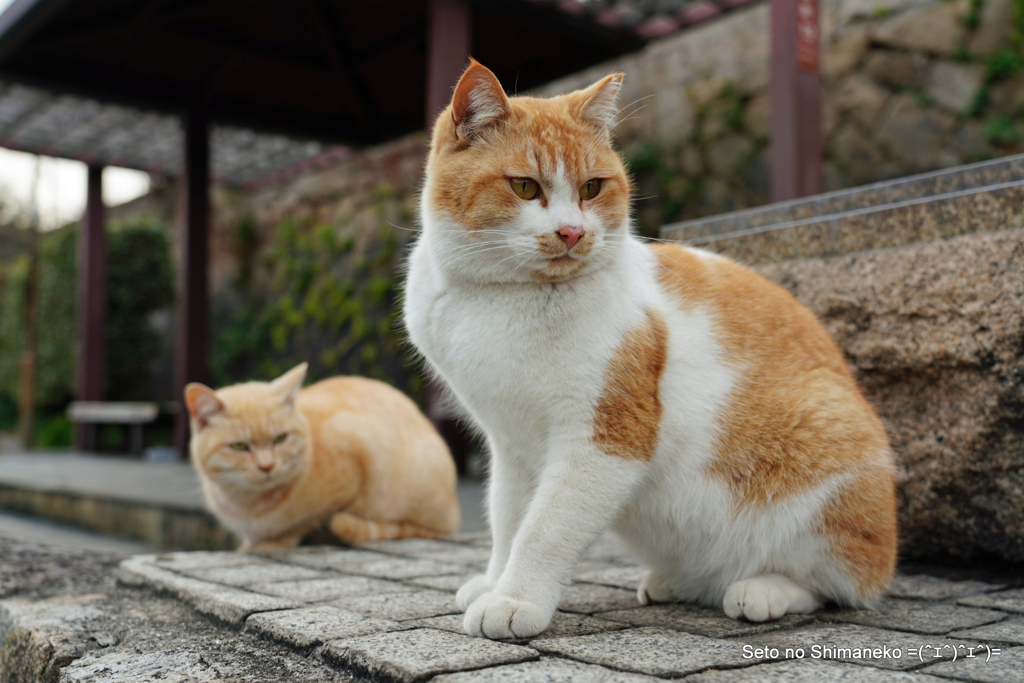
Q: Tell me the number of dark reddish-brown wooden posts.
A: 4